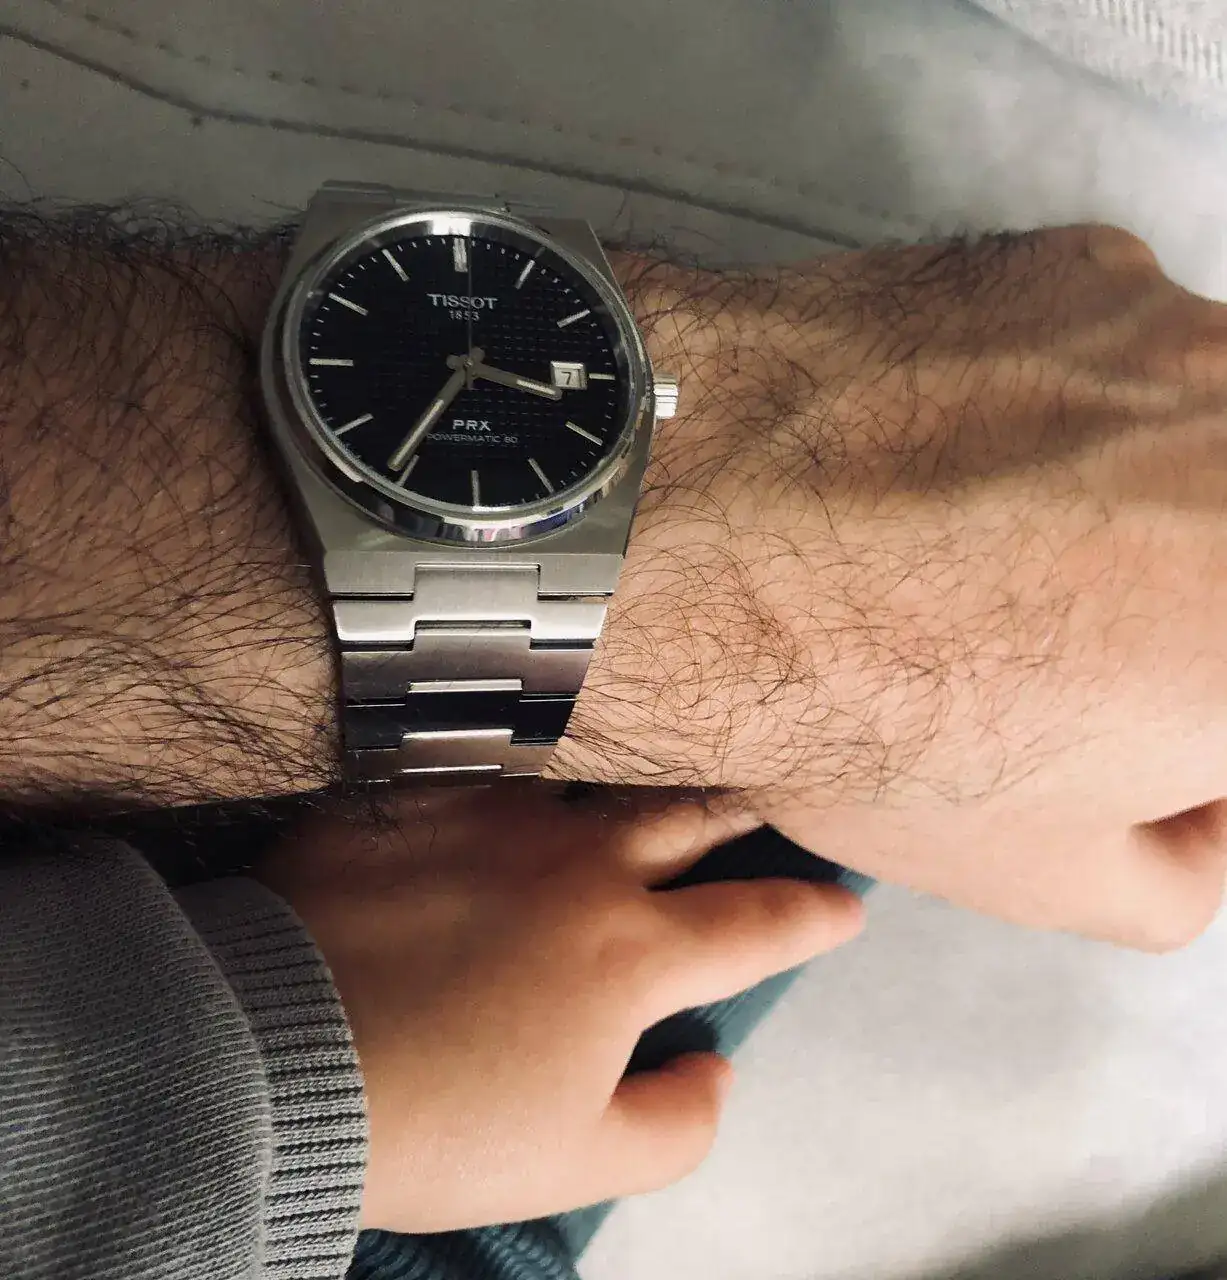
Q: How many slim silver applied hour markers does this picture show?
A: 12